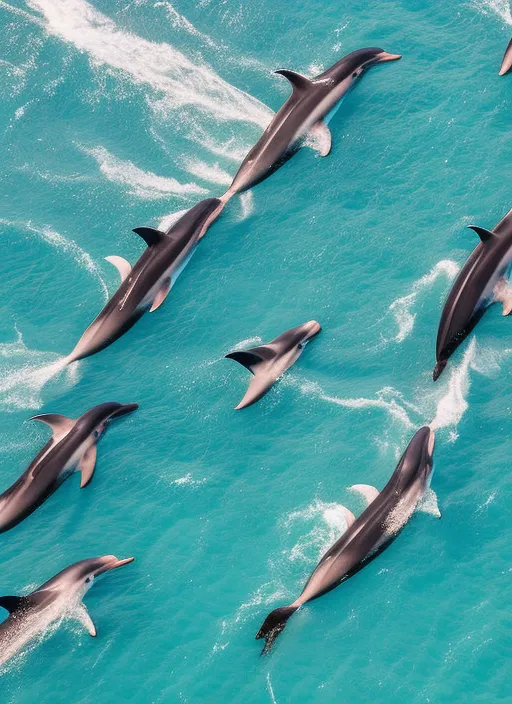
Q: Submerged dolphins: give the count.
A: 0